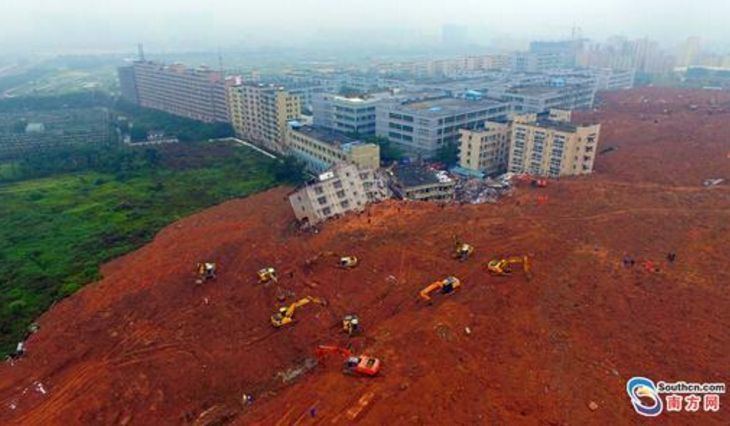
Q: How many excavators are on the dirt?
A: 9